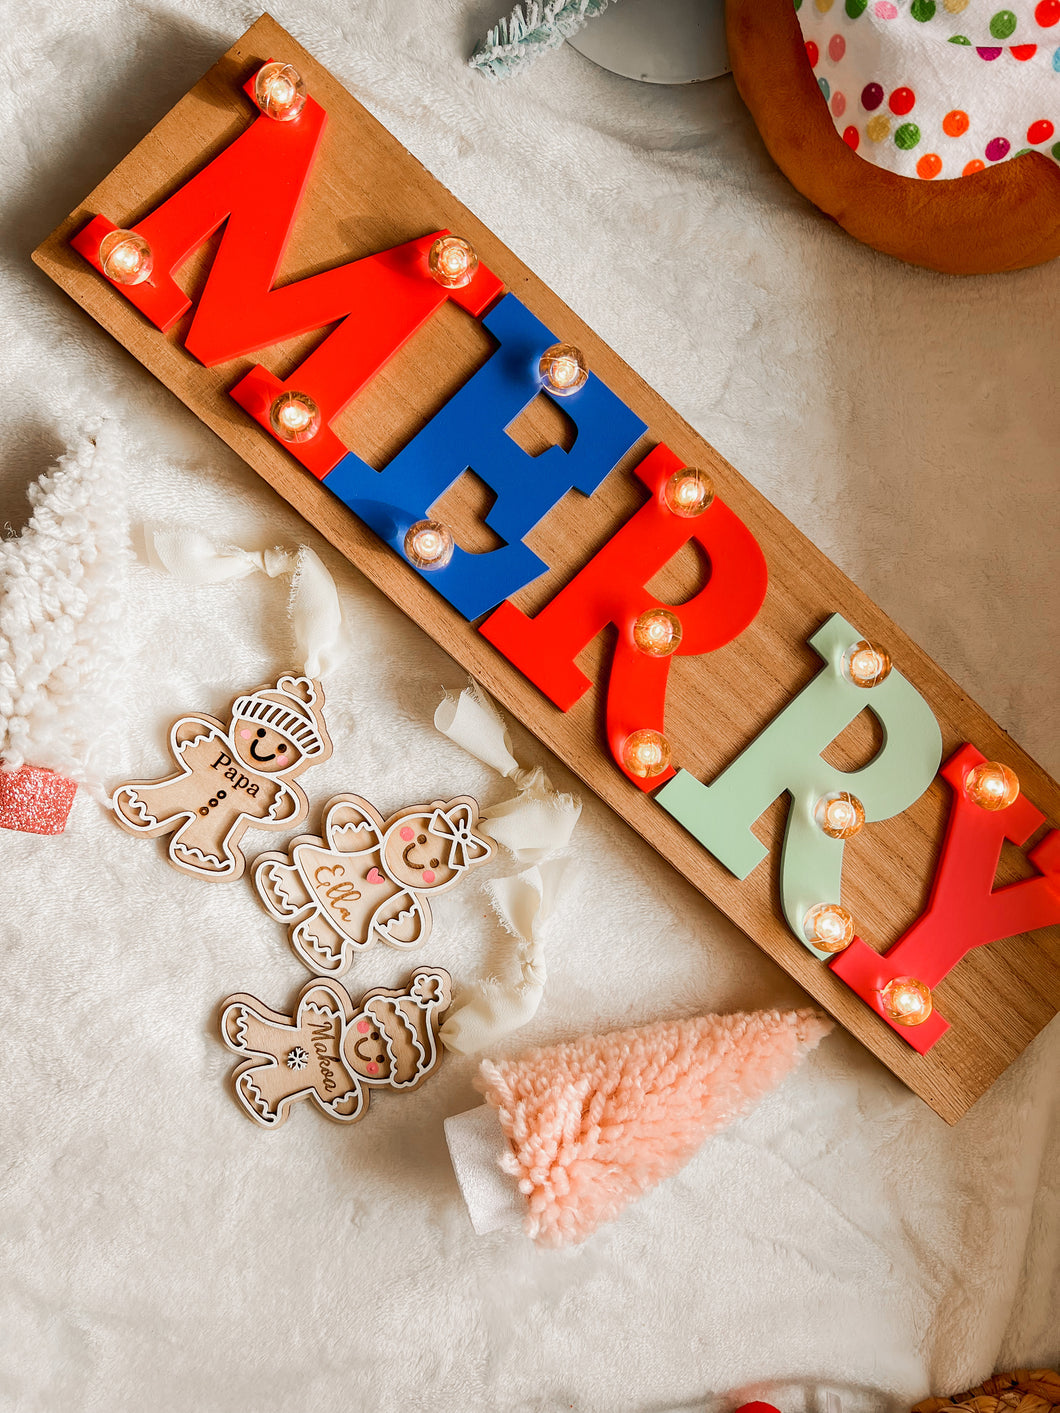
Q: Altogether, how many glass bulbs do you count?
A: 14